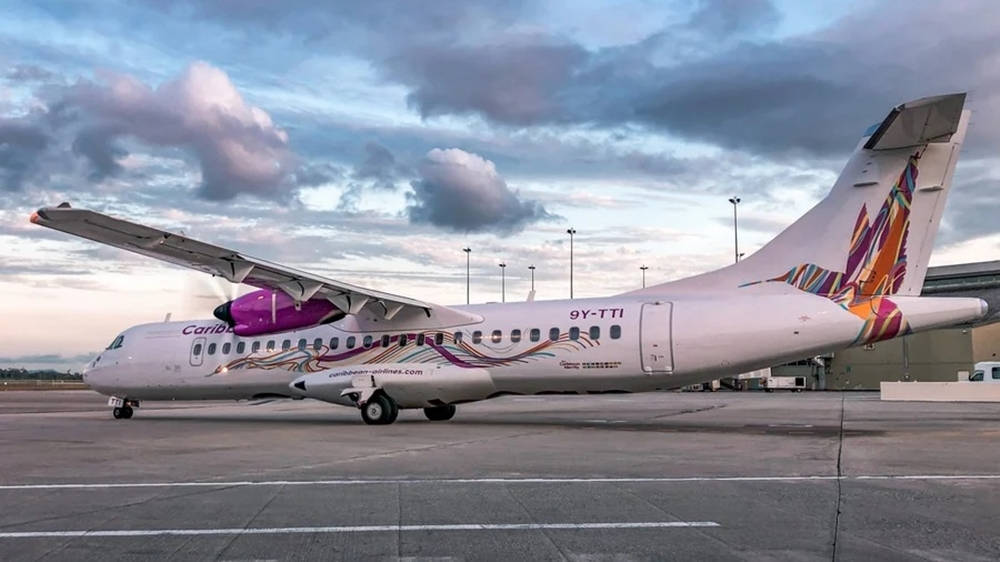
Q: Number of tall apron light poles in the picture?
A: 6